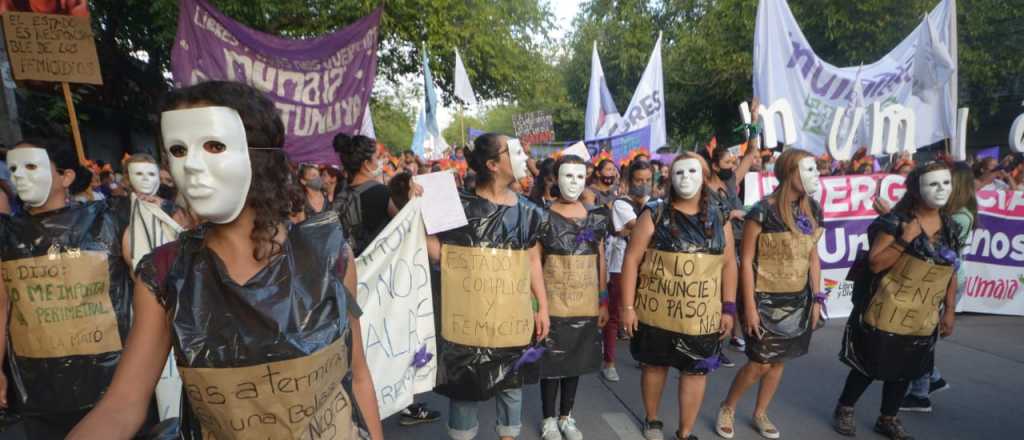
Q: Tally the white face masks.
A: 8